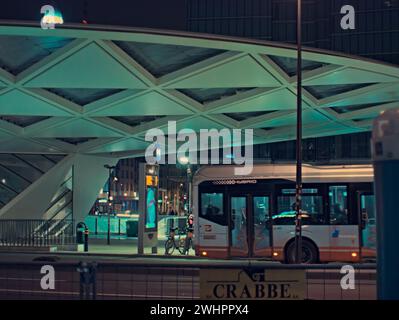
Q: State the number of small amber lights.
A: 3